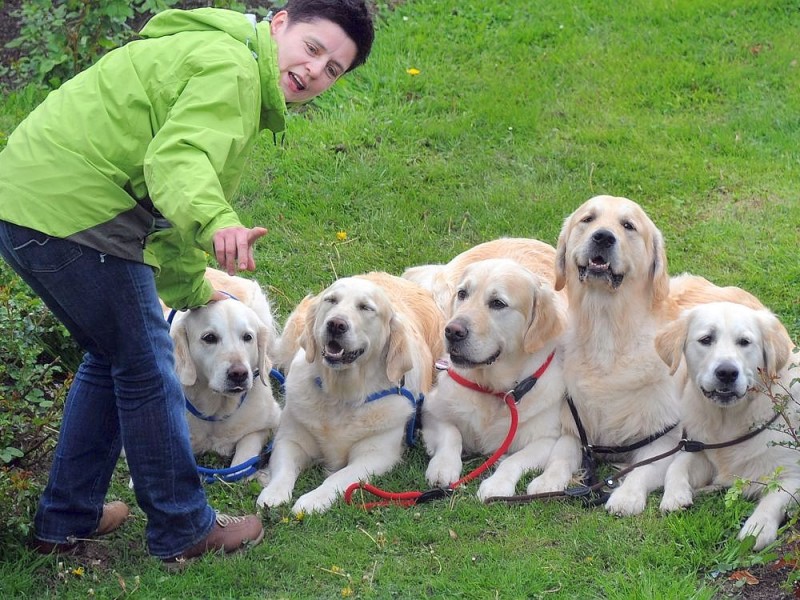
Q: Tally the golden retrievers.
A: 5